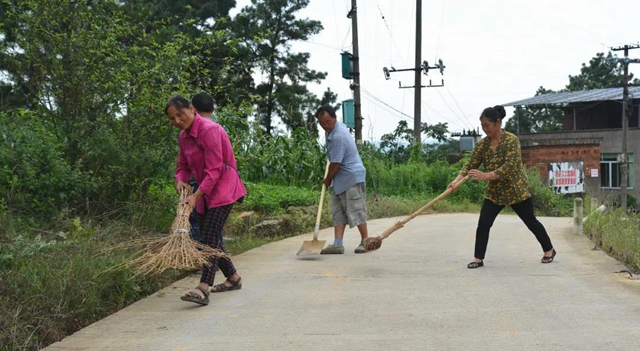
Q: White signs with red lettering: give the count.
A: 1